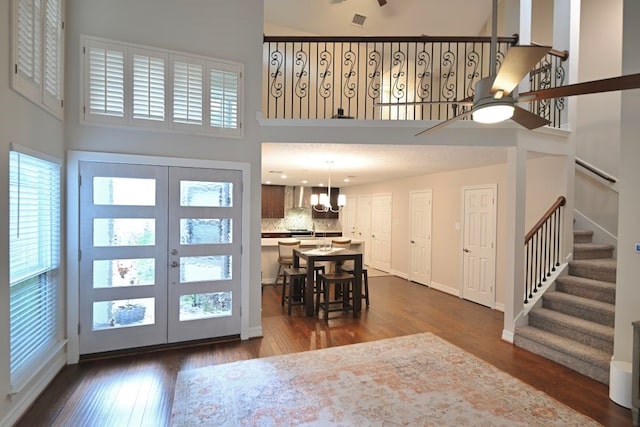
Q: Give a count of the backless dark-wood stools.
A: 4